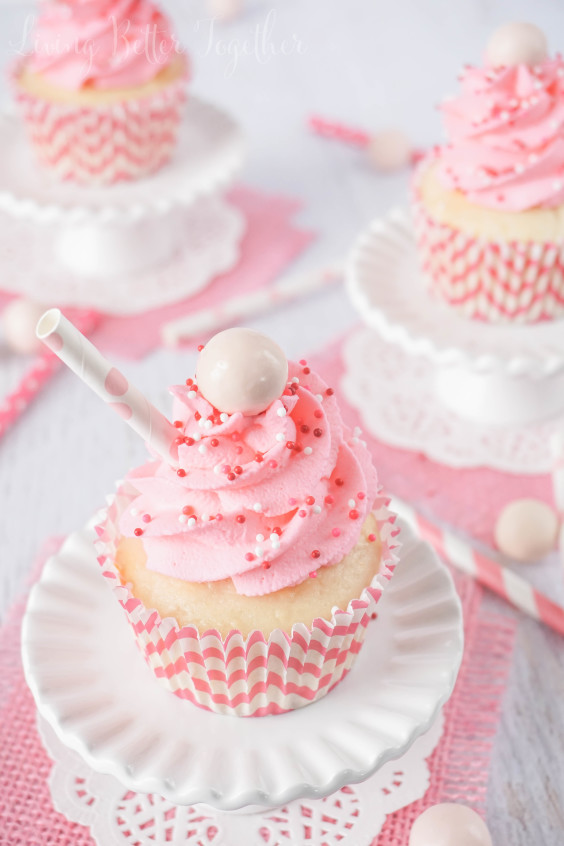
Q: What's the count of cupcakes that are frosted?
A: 3